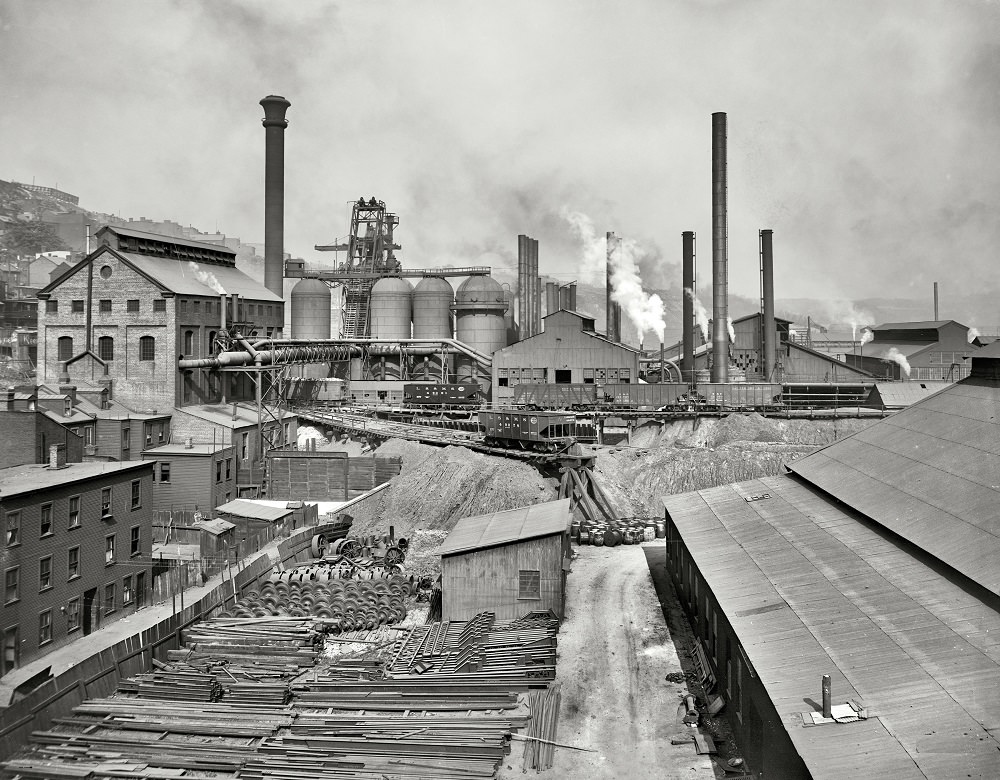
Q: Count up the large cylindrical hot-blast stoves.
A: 4